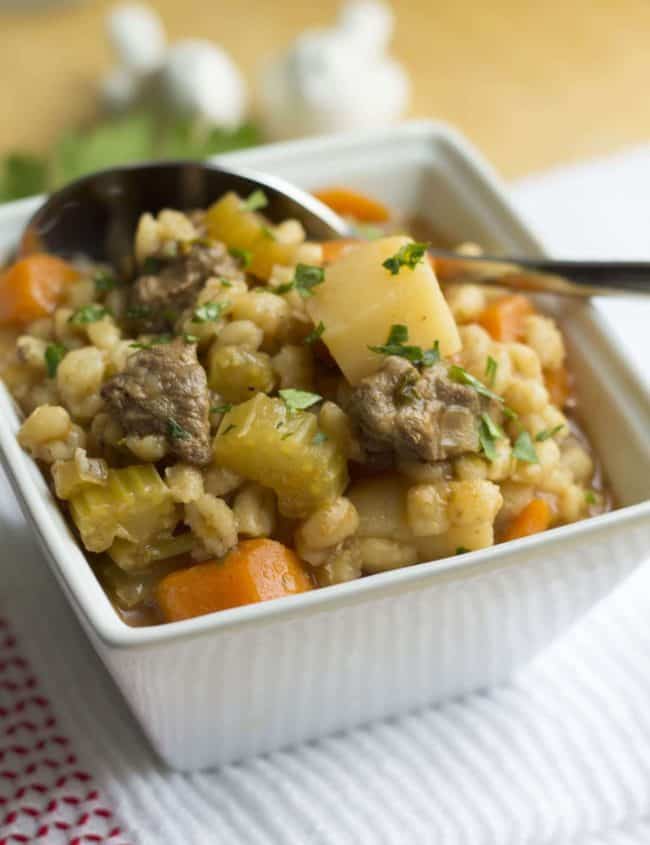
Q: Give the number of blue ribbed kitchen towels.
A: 0